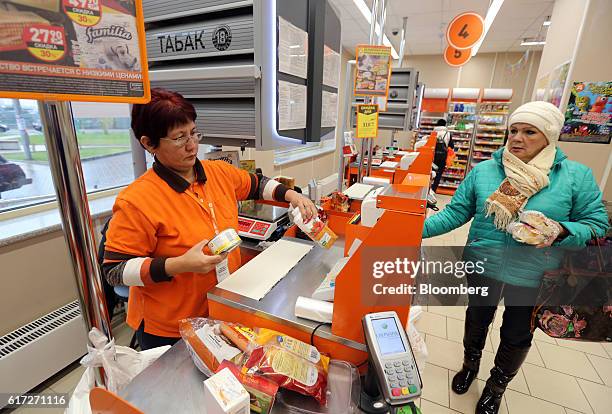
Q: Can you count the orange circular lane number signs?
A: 2